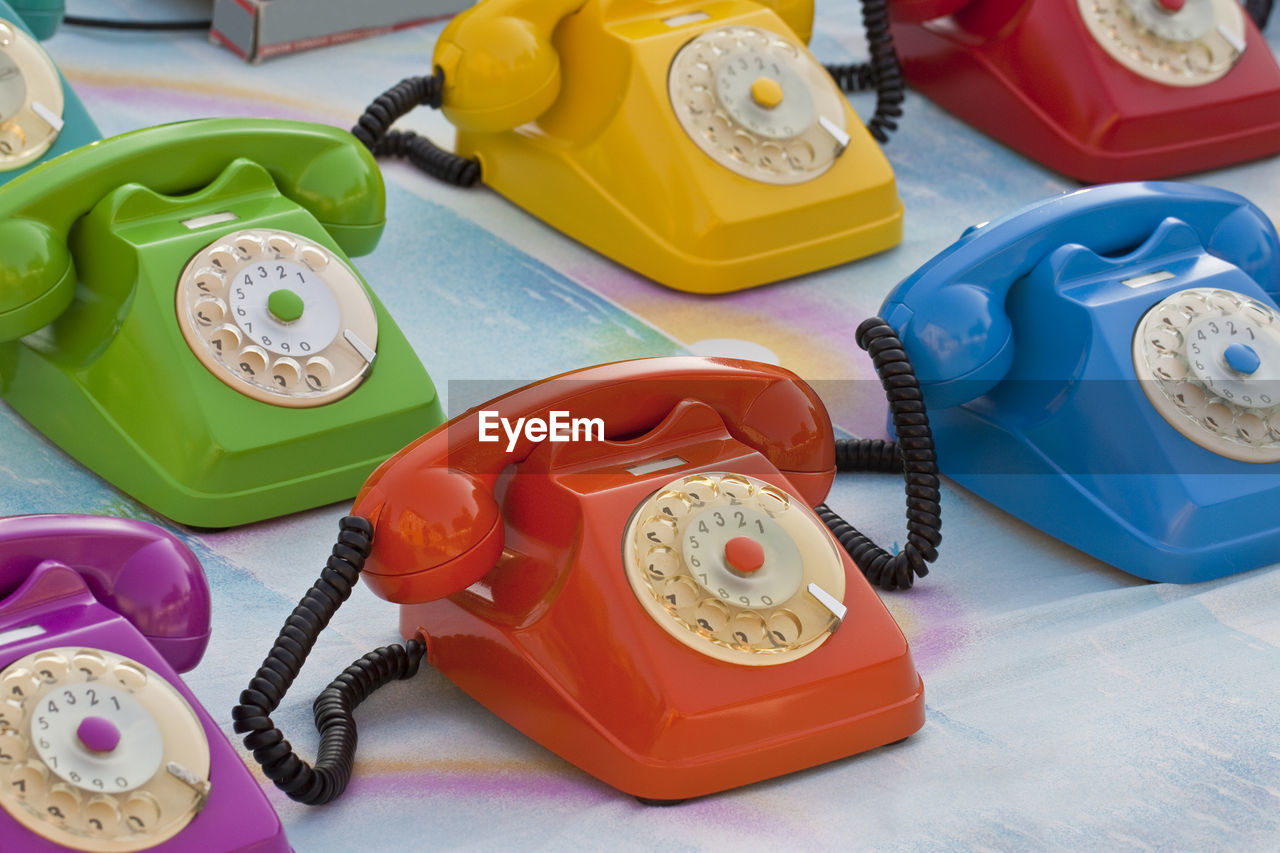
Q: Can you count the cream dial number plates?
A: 7